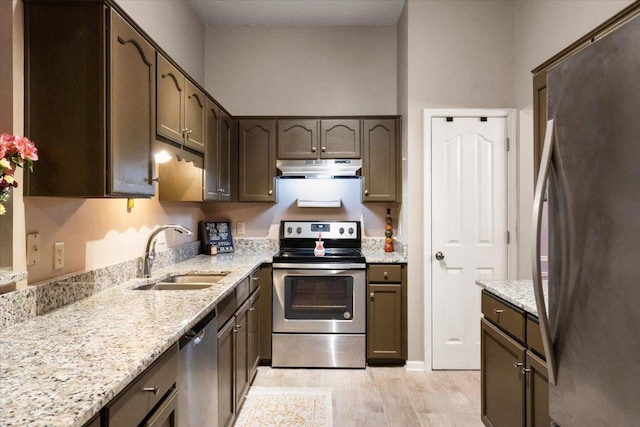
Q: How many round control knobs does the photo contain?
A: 4